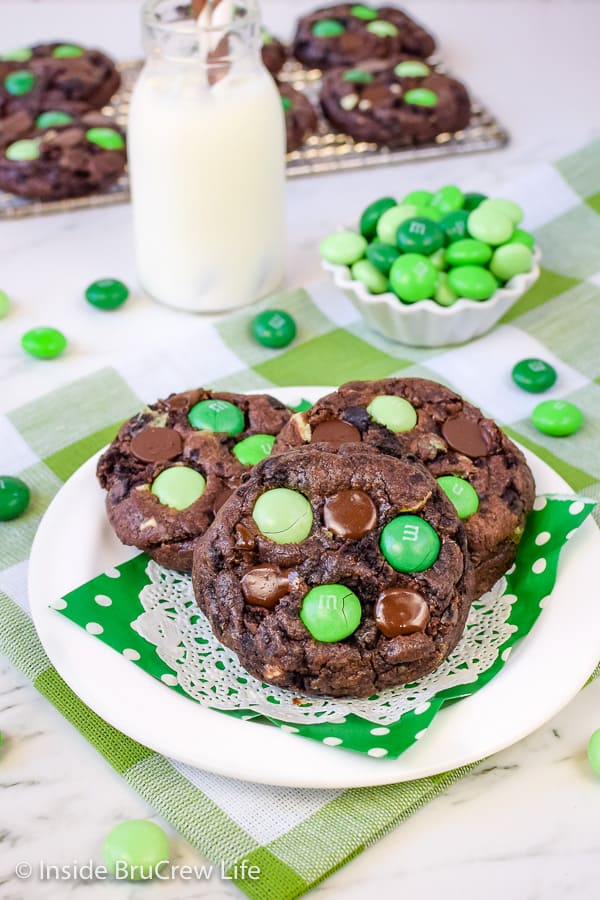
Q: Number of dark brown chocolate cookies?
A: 9